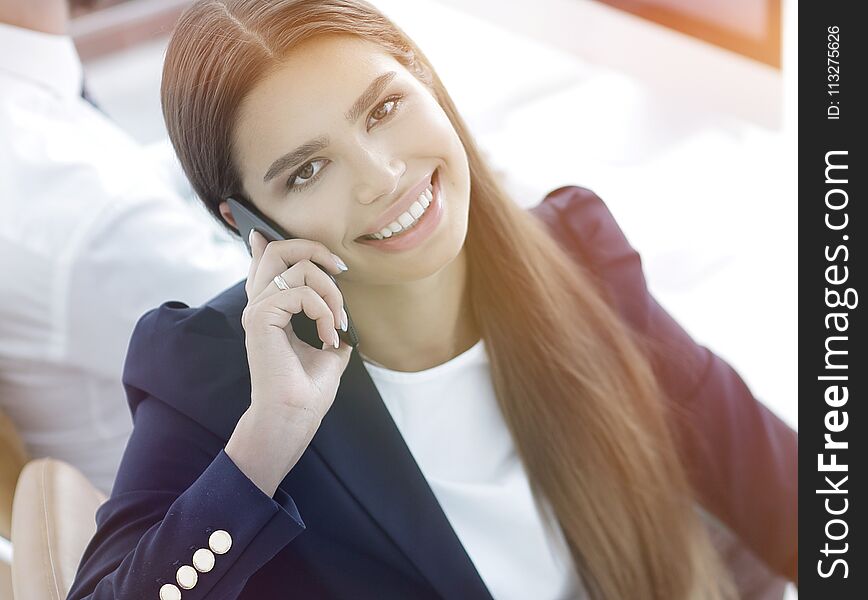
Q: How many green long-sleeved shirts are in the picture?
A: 0